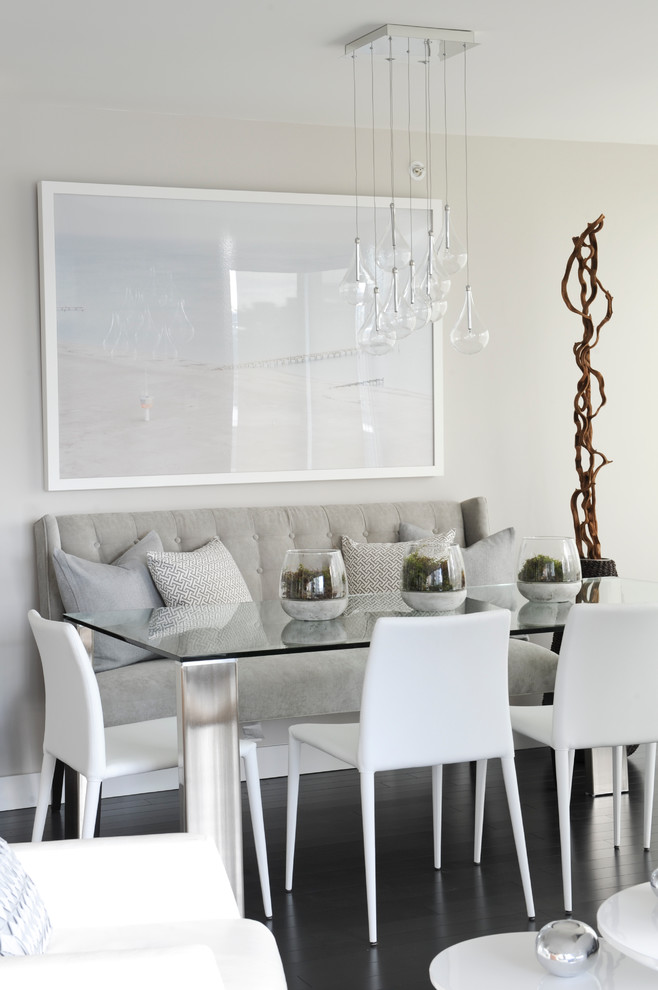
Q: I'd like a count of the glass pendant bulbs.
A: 9